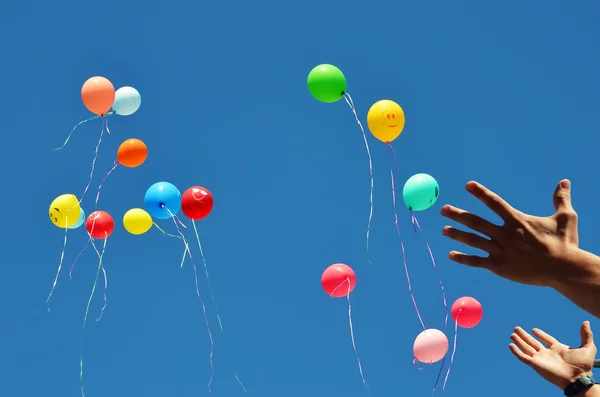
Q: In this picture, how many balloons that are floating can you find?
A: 15